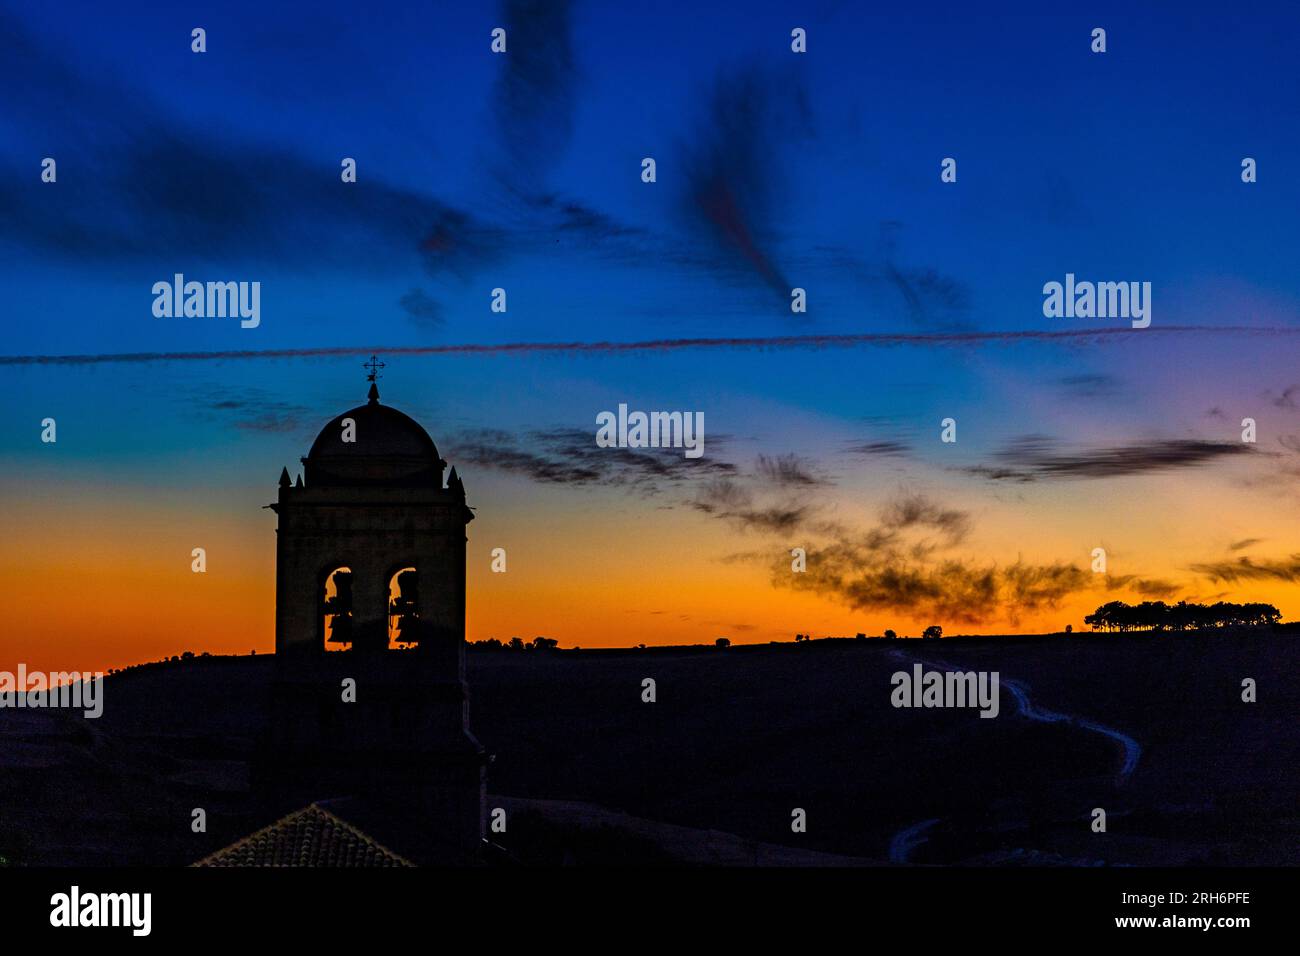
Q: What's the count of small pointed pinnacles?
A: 4